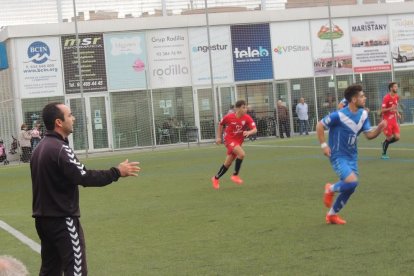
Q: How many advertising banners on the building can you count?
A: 10